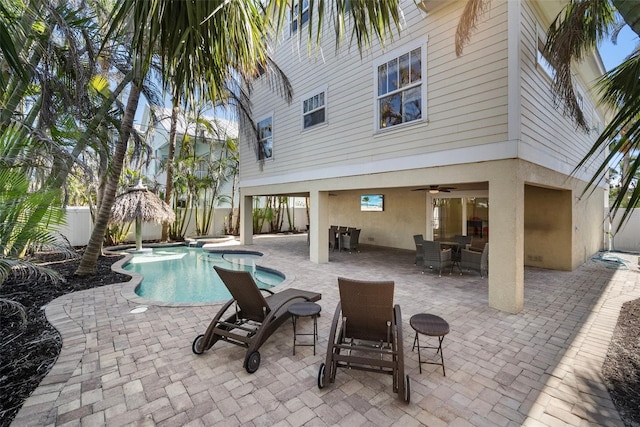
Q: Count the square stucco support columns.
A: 3